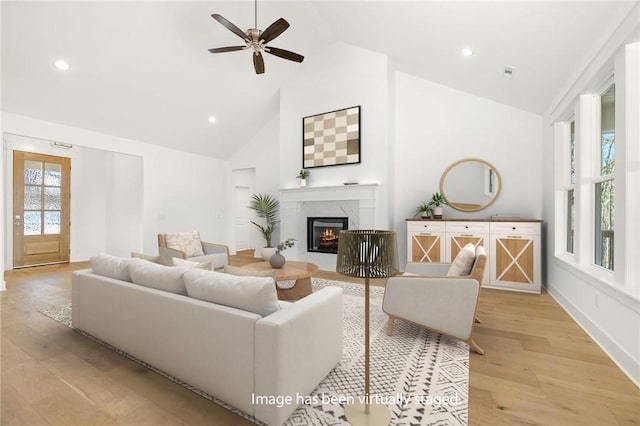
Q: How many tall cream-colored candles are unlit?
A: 0